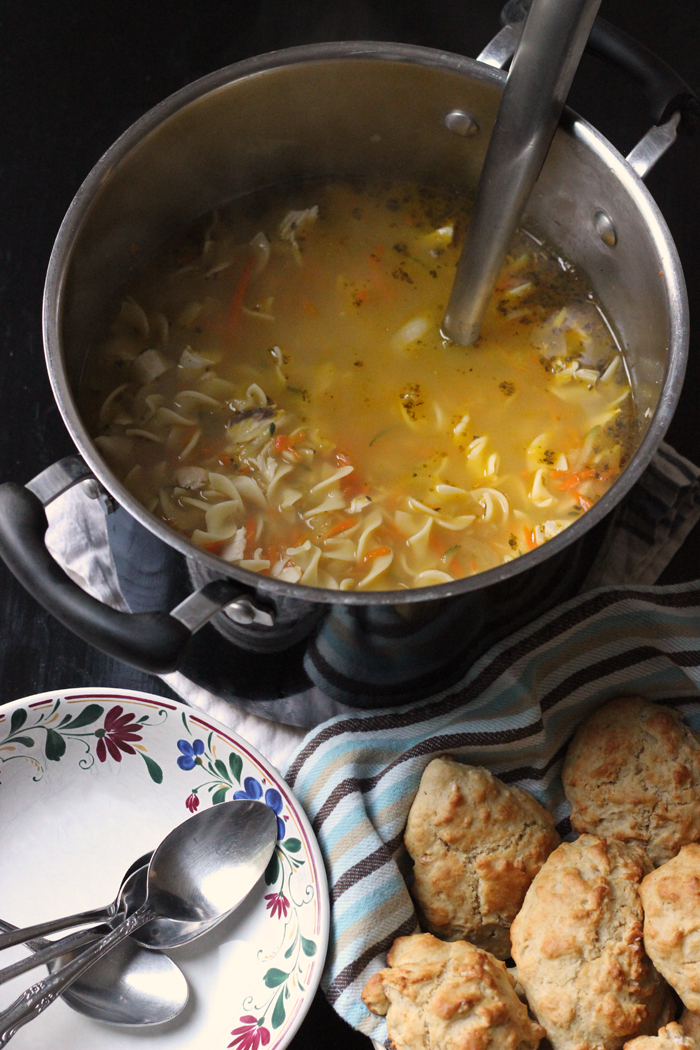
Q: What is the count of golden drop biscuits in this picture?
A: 6